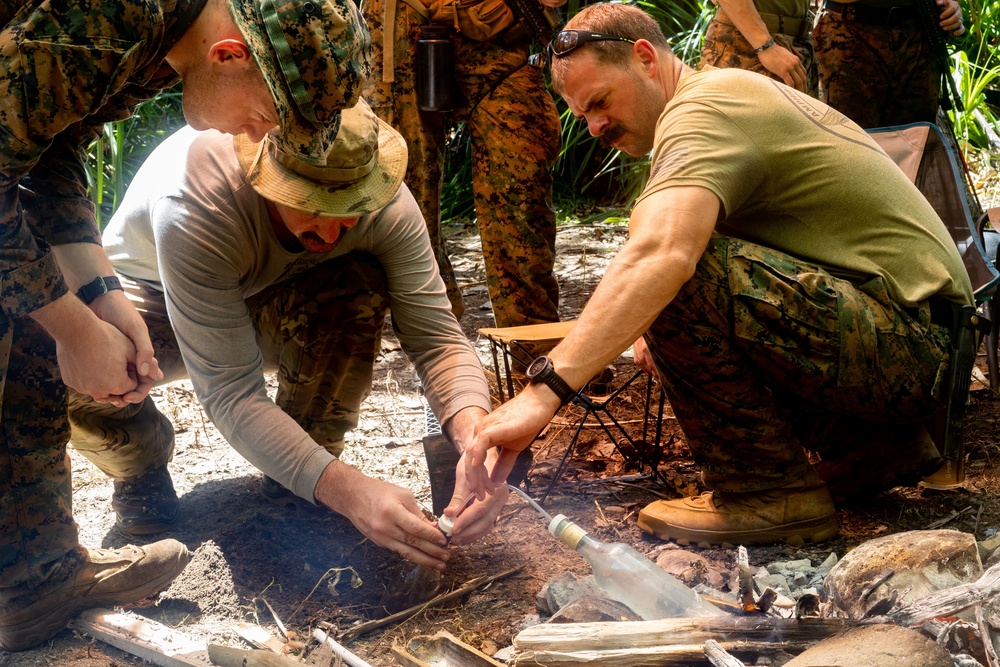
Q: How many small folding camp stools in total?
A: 1